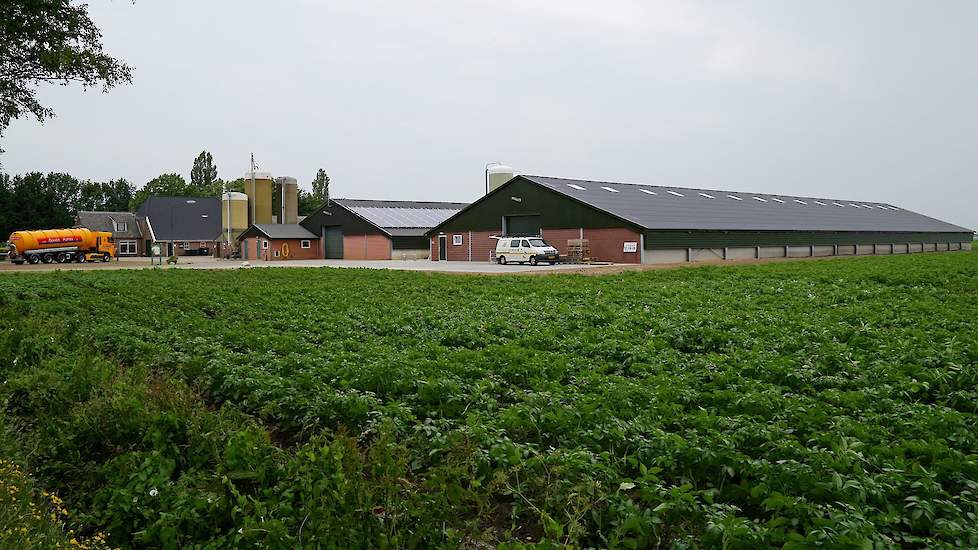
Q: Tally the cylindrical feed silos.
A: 4